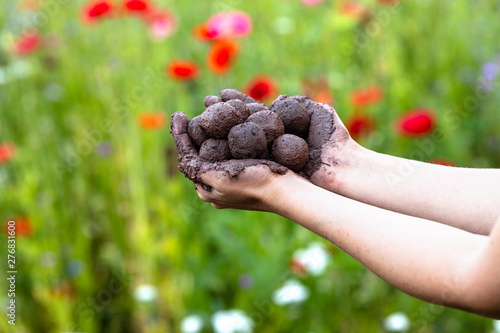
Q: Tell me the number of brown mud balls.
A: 8